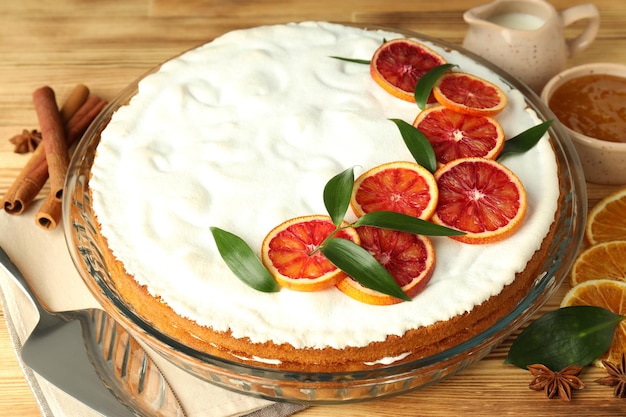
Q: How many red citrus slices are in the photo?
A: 7